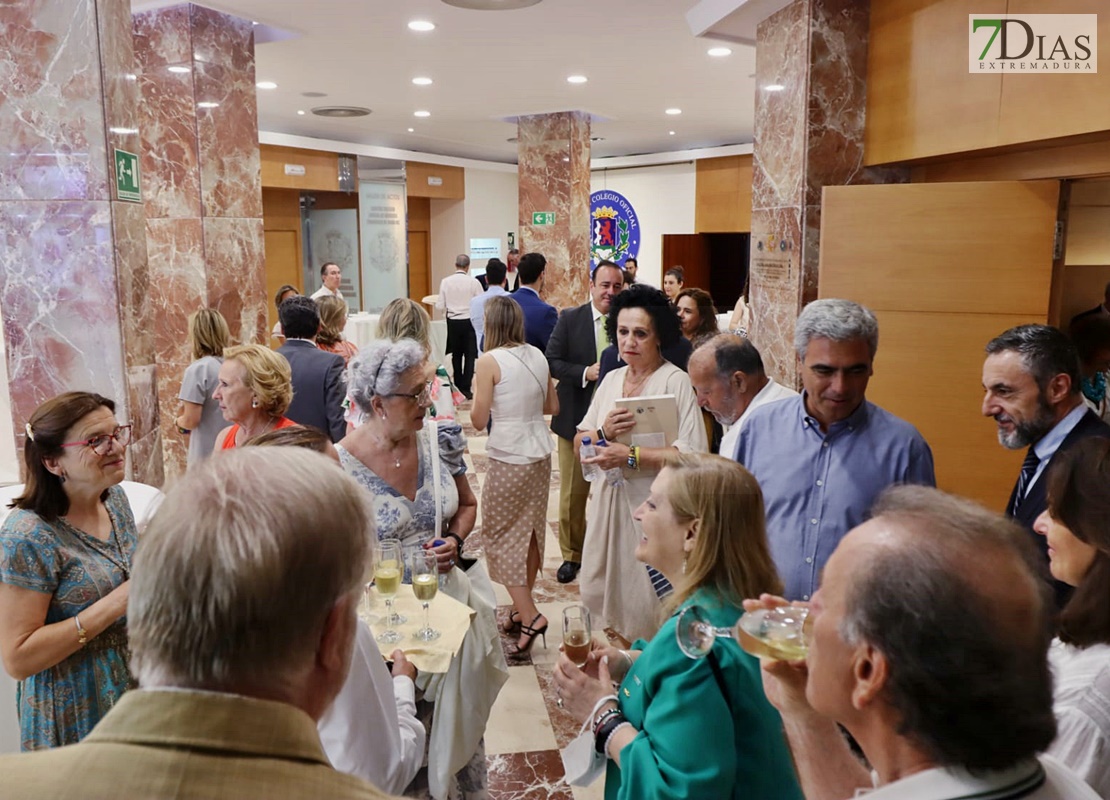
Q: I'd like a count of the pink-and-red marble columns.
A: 4